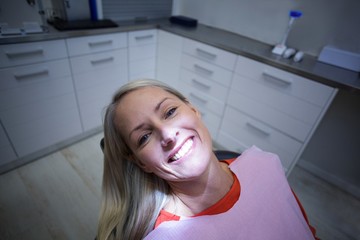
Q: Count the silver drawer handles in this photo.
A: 11